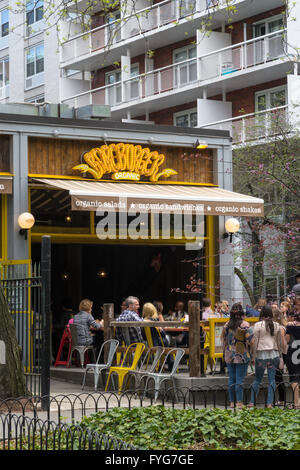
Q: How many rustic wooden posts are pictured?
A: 2